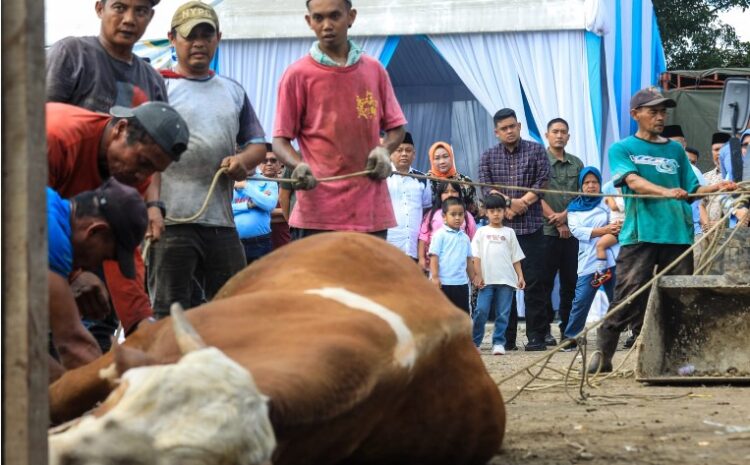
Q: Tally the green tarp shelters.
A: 1